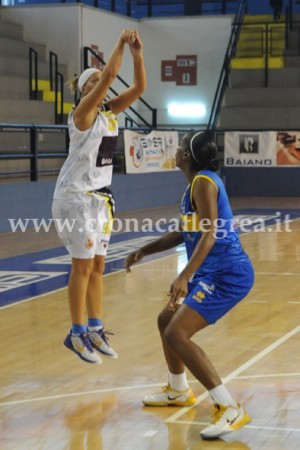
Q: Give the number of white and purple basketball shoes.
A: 2